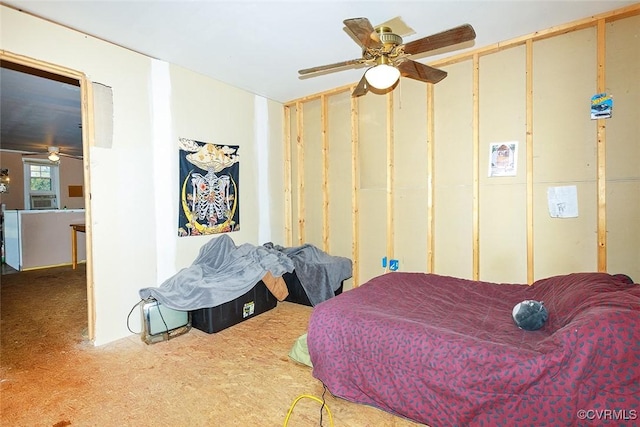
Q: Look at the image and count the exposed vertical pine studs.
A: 9